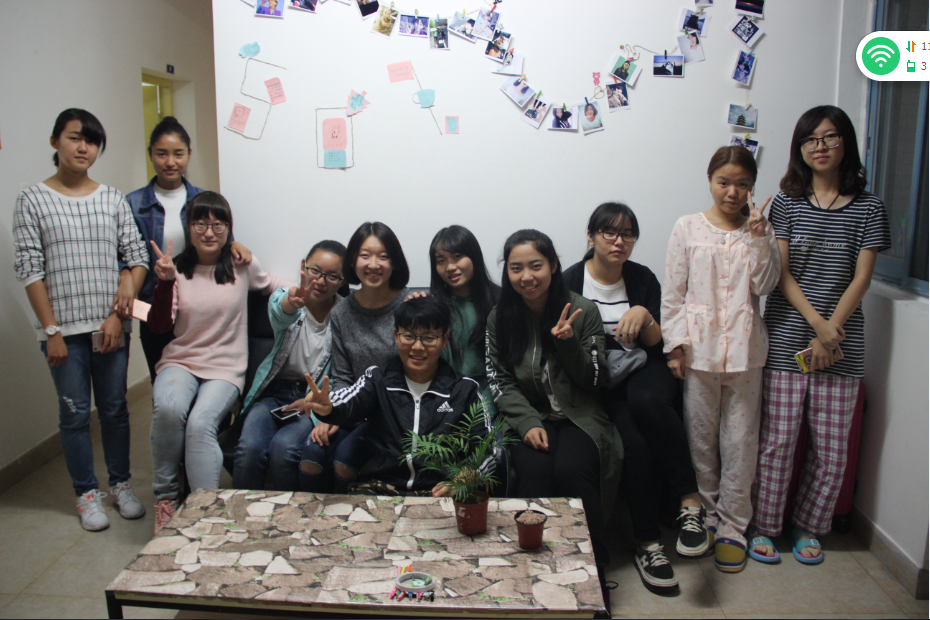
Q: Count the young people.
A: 11